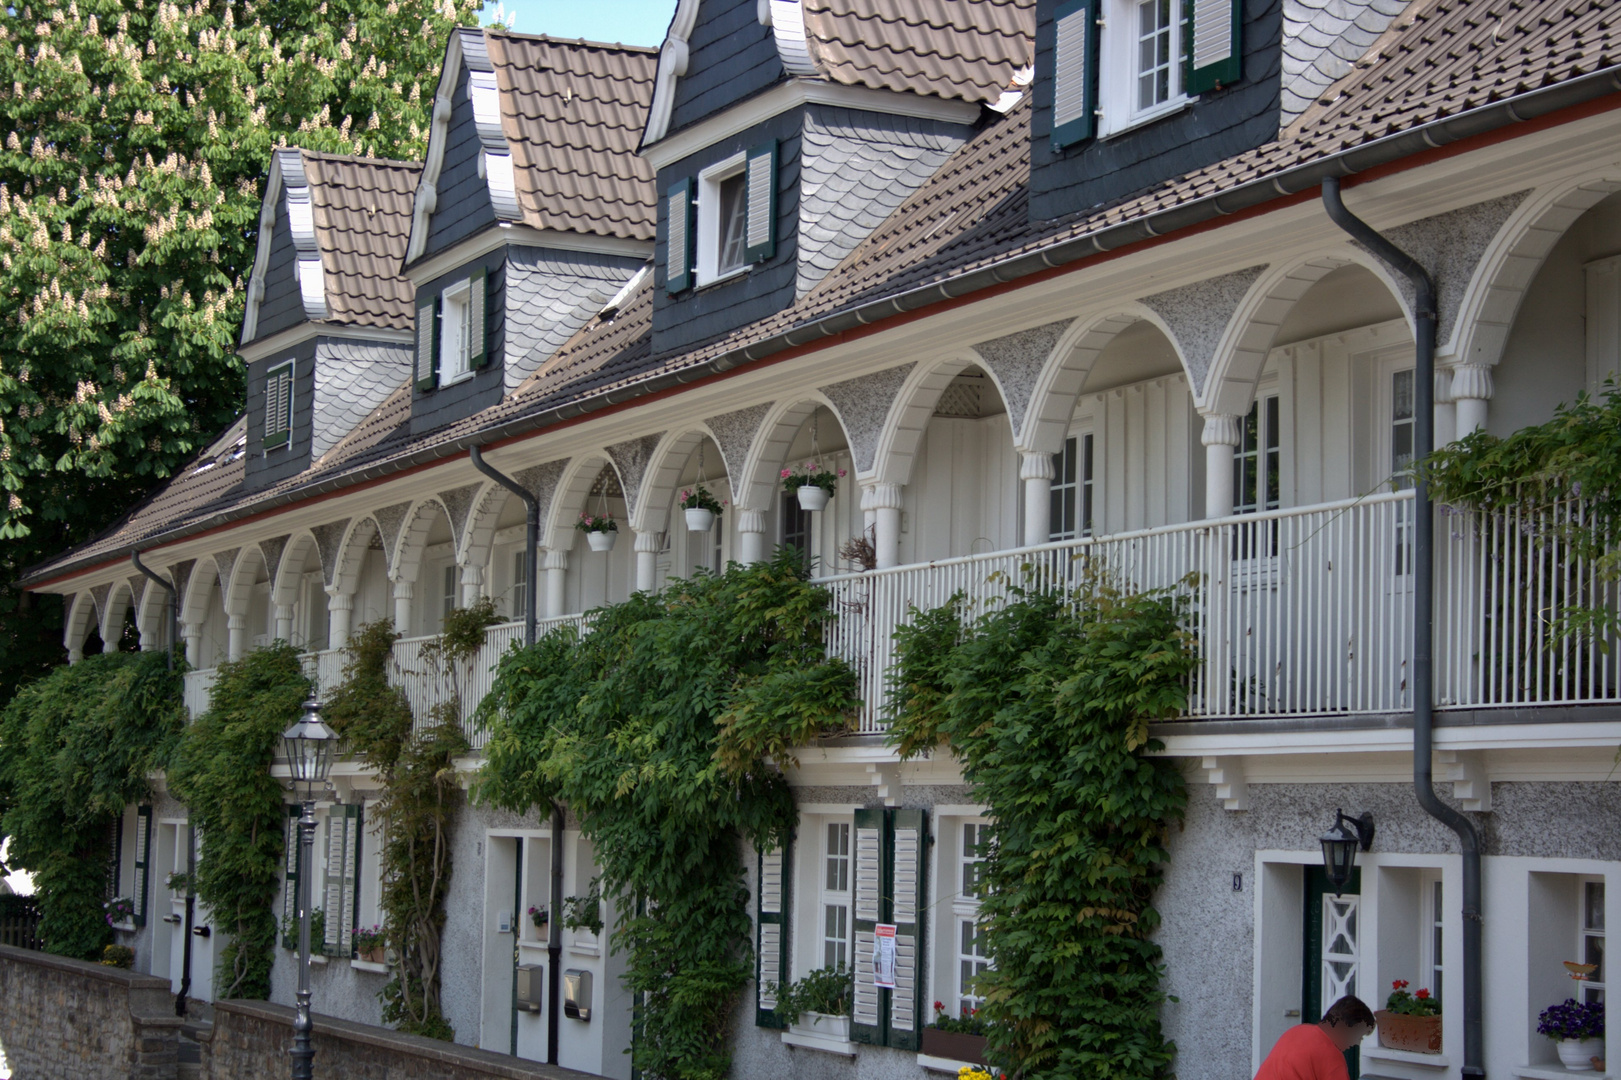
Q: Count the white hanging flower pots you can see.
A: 3